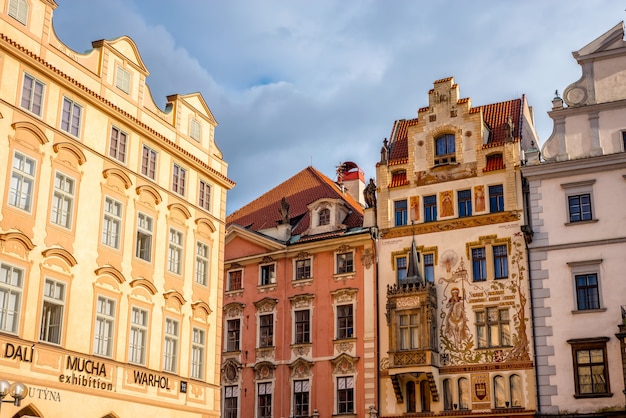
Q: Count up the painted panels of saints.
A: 3